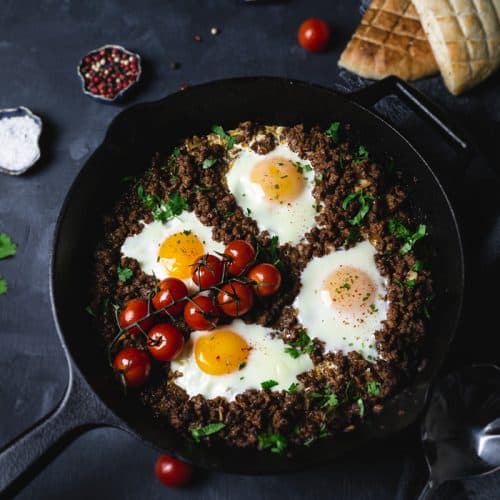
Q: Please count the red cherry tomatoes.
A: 11